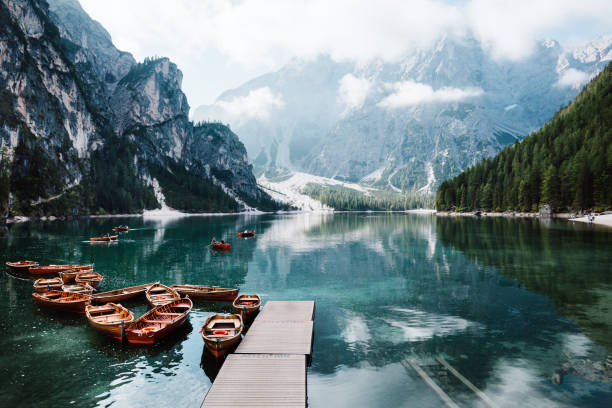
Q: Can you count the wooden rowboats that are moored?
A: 14